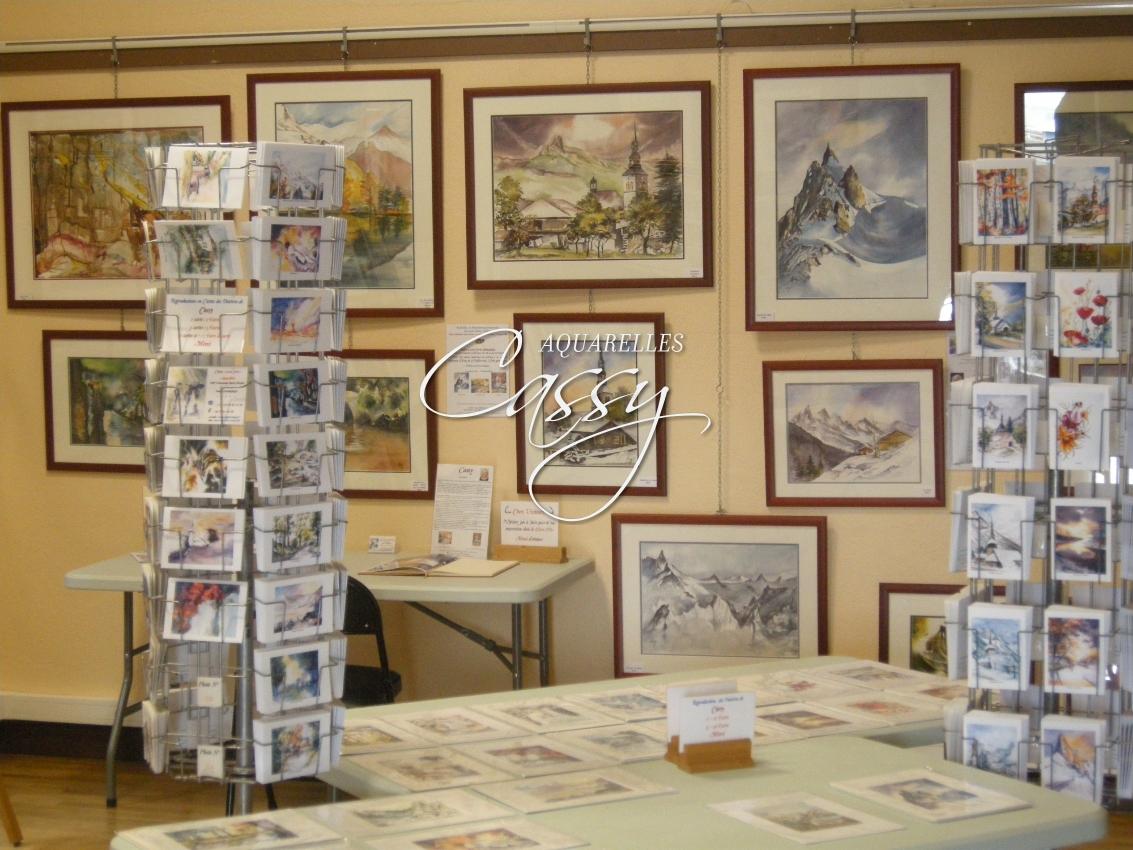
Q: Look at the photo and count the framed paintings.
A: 11